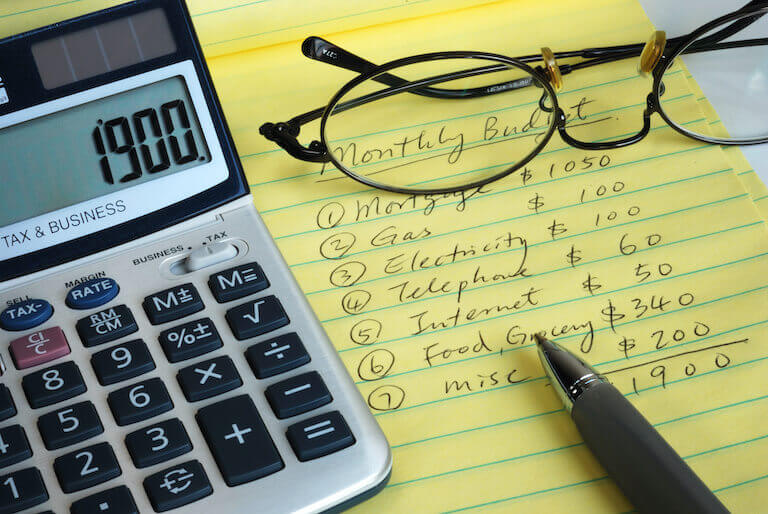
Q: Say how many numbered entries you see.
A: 7